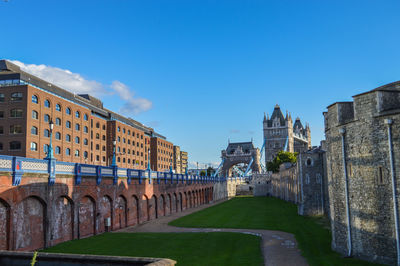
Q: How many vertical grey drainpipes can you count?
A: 2